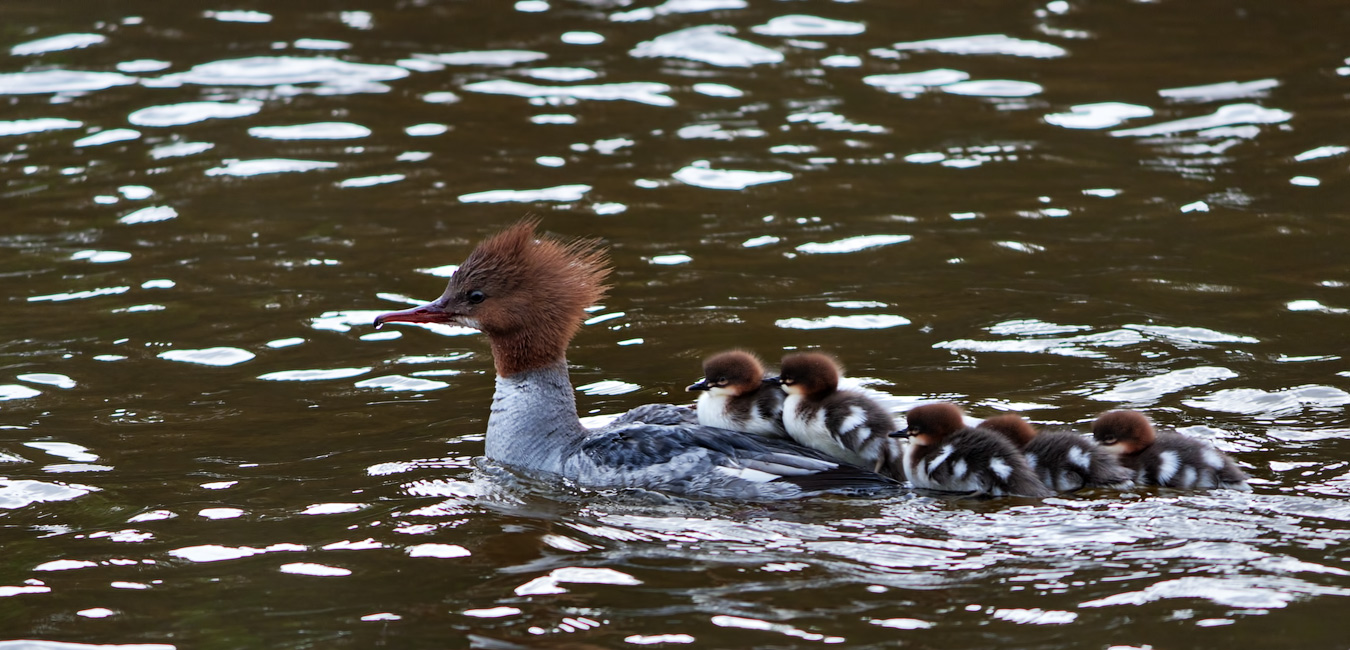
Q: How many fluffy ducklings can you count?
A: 5